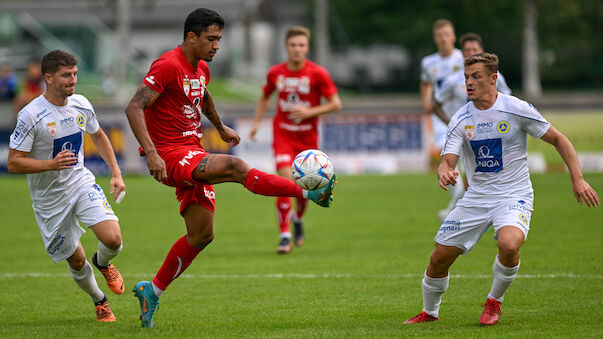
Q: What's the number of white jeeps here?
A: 0